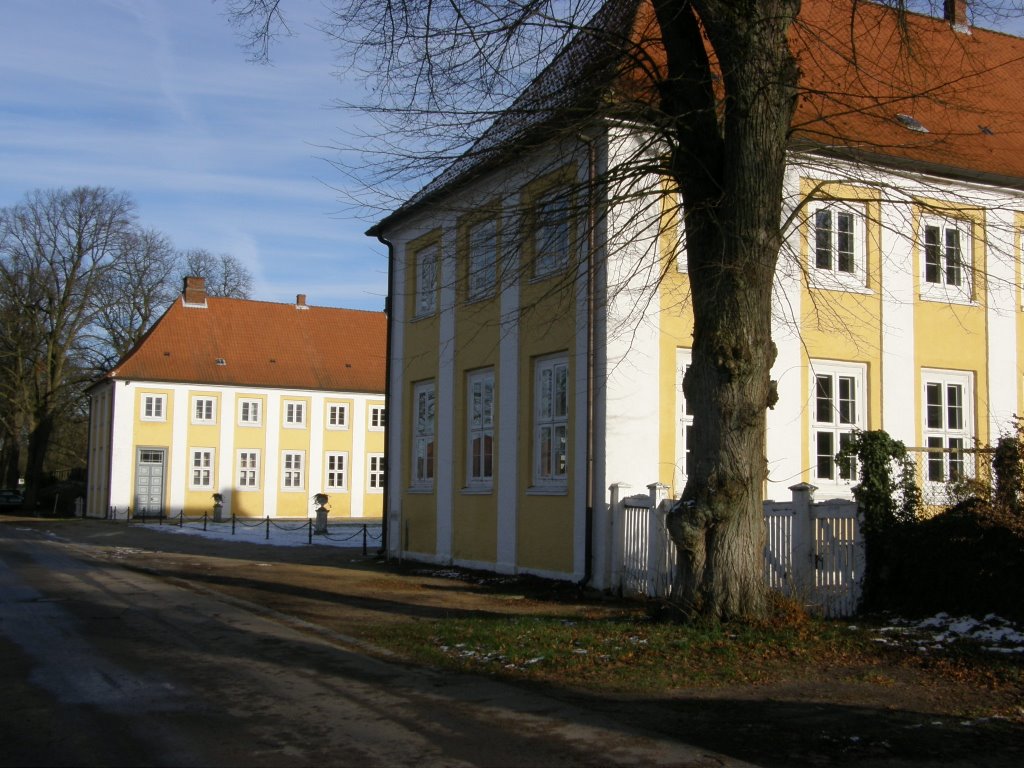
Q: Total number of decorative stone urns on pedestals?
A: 2